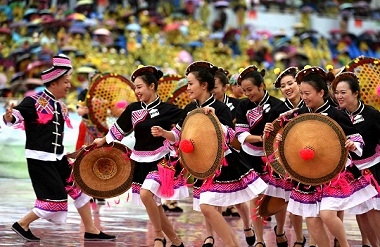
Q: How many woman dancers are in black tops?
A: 7